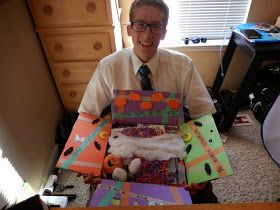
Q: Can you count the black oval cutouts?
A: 6